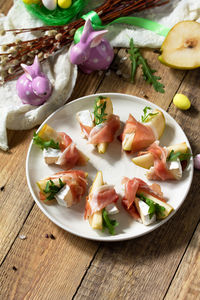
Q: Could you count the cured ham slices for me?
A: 7